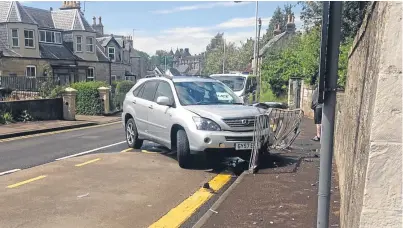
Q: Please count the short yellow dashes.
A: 4